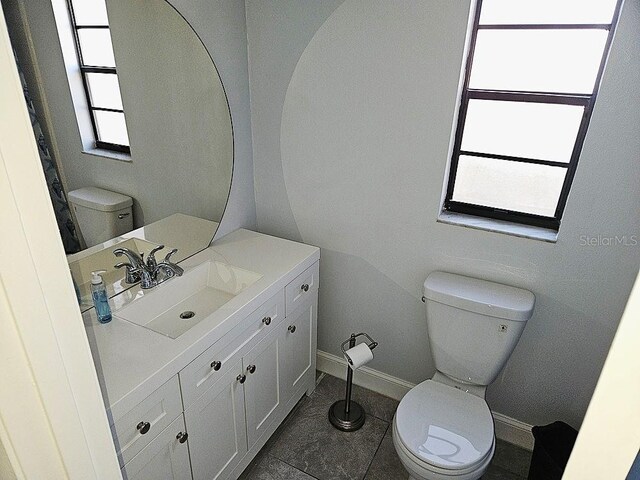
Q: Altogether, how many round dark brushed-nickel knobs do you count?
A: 8